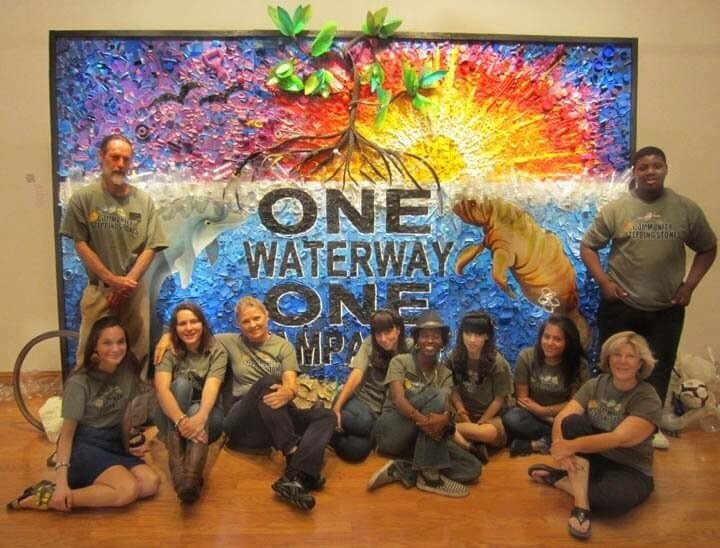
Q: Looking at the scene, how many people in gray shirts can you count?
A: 10